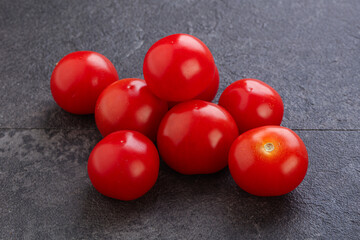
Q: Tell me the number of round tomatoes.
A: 8